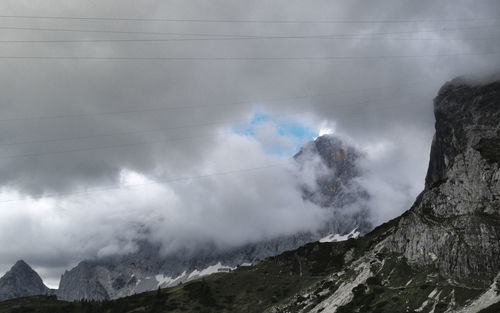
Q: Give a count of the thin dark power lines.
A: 8